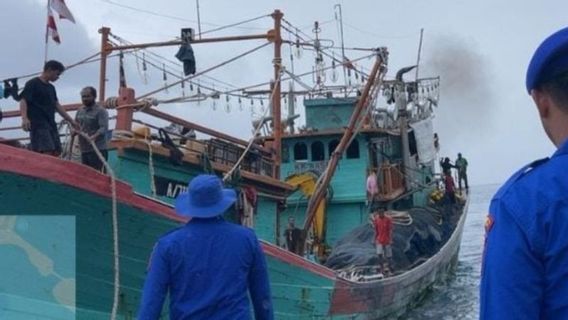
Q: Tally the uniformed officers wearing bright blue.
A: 2